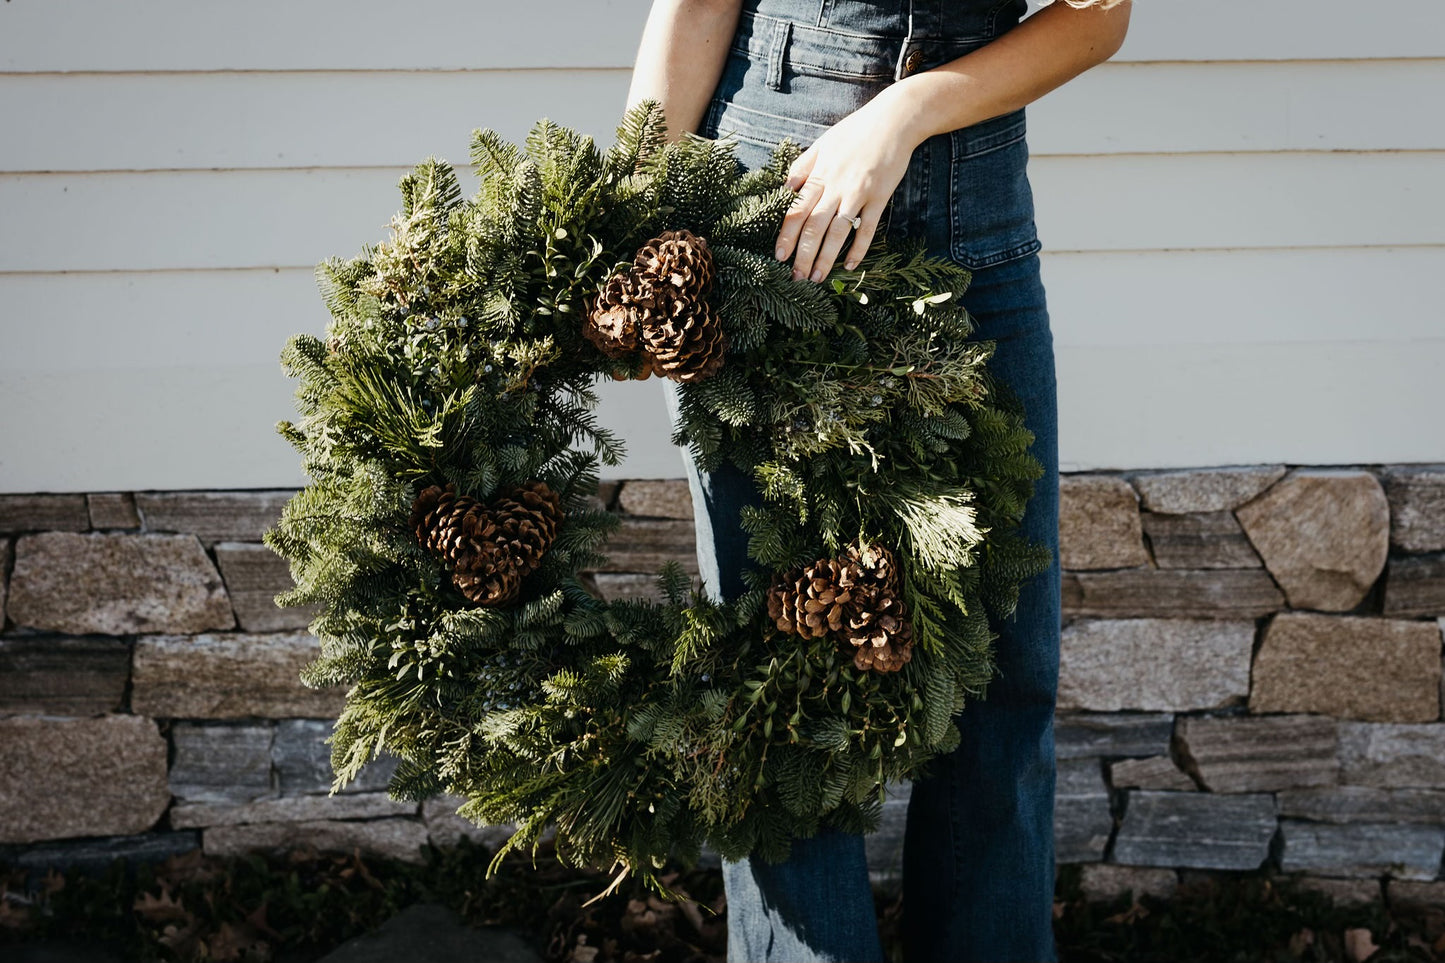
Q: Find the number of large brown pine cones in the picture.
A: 9